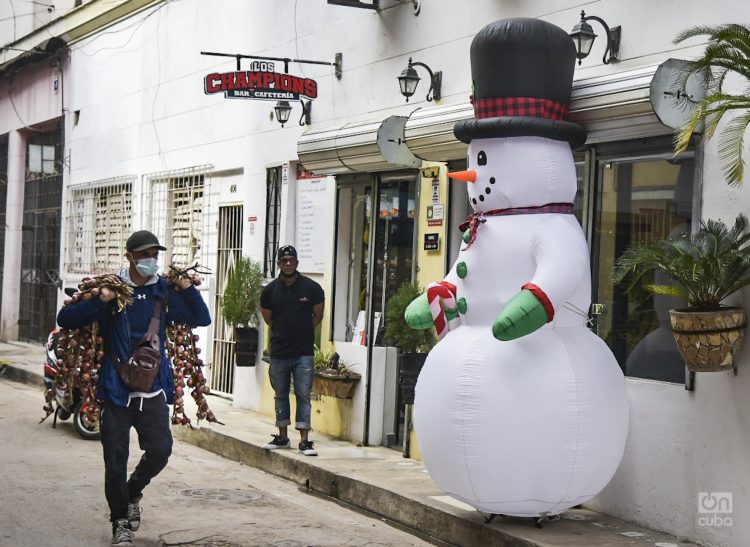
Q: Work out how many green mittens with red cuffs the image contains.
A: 2